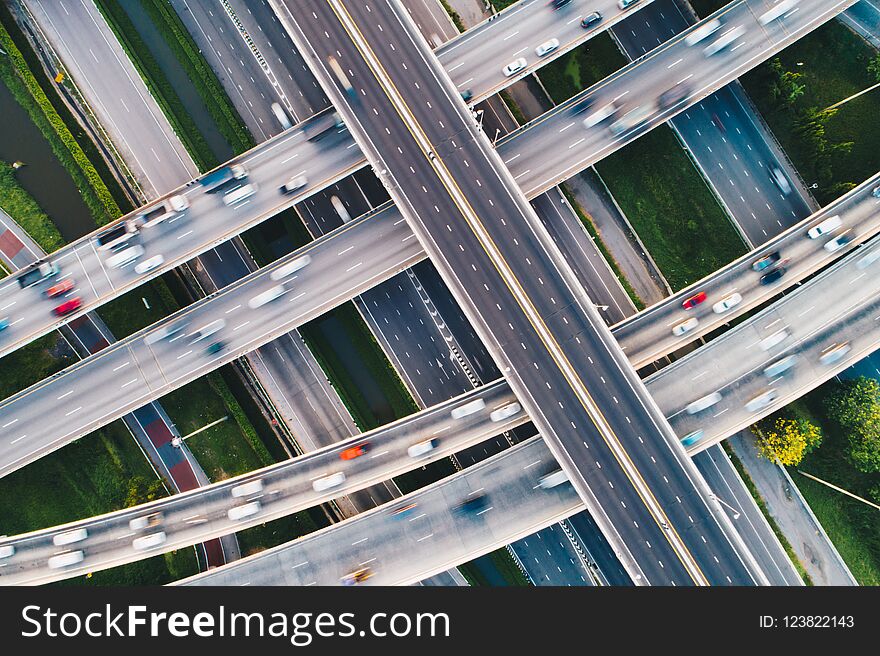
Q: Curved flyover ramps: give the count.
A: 2